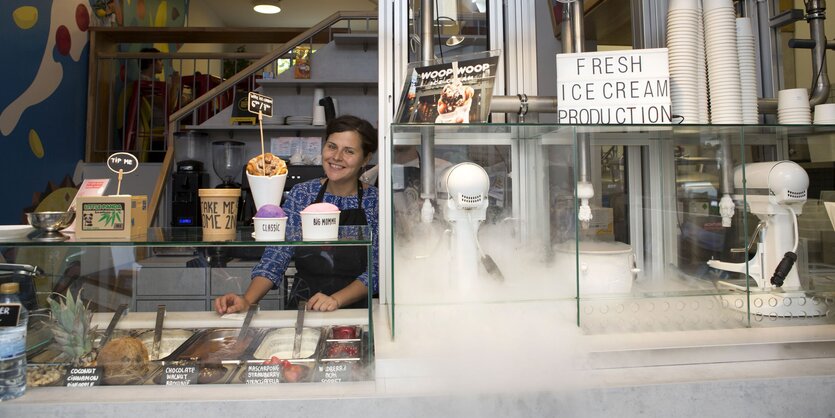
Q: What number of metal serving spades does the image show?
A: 4